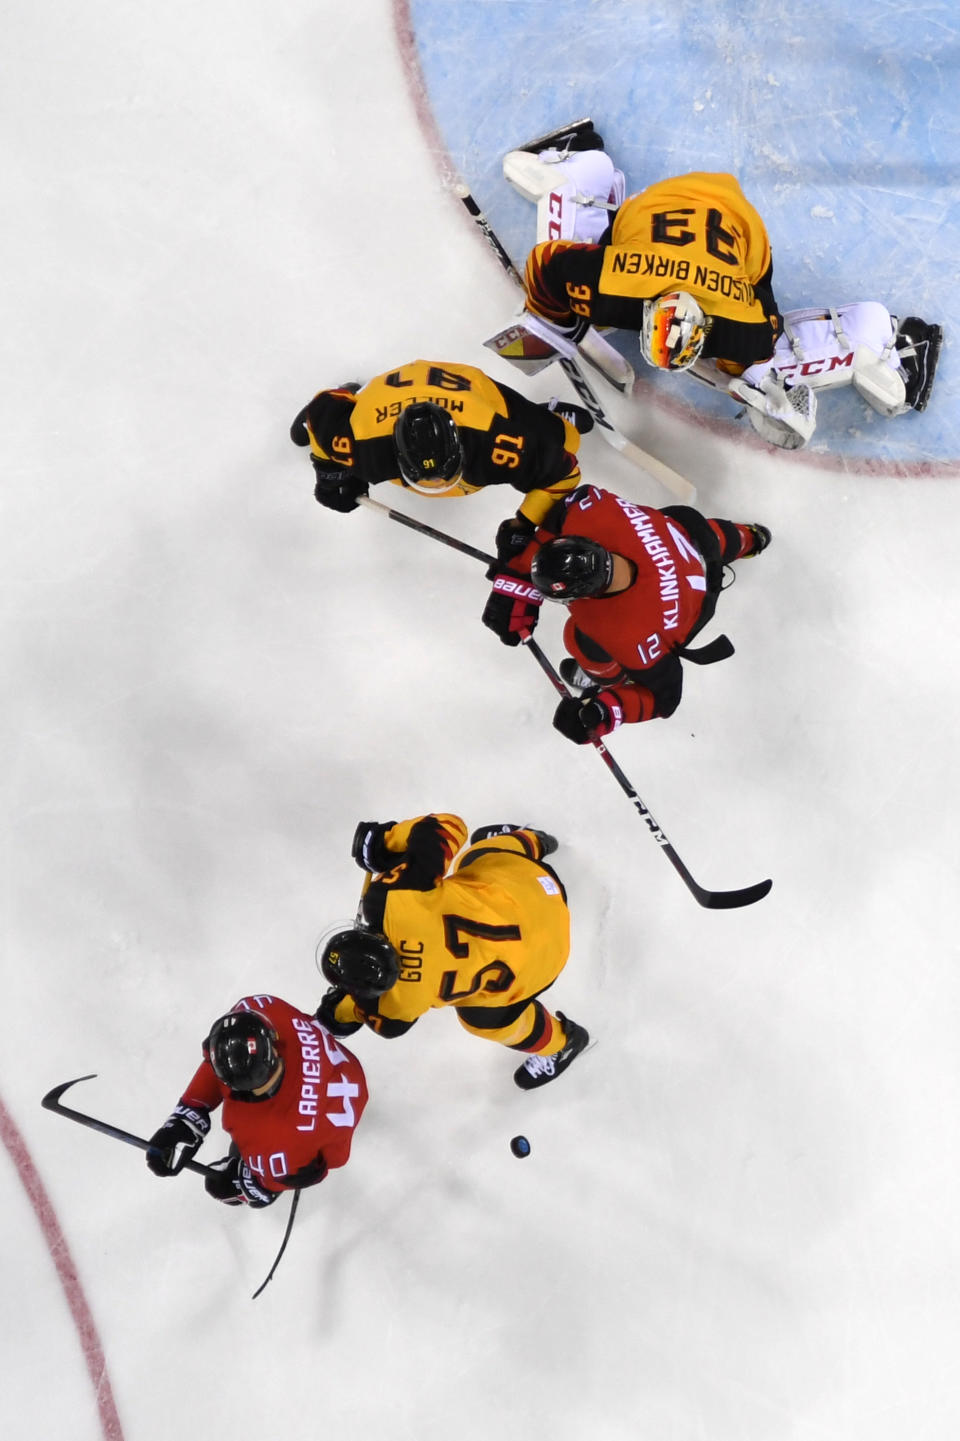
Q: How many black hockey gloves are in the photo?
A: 8